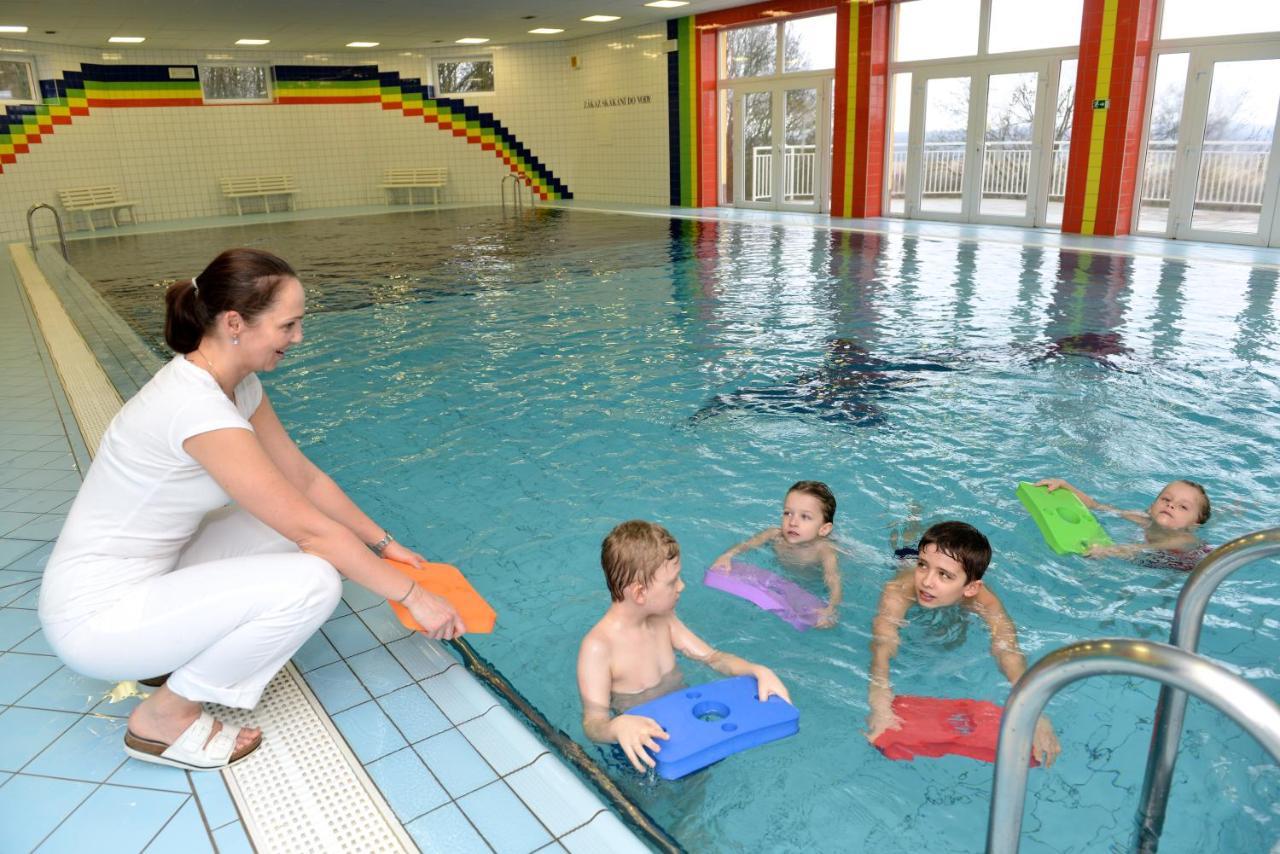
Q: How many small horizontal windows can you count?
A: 3